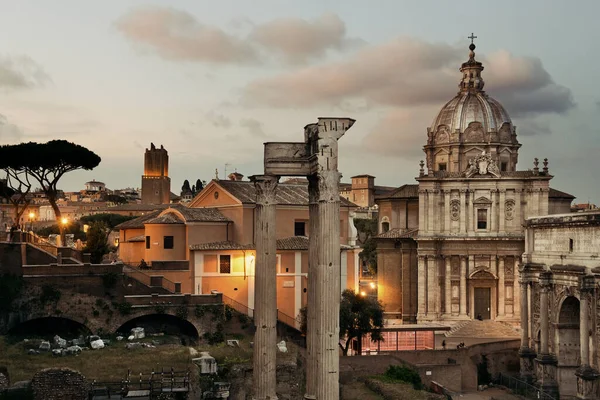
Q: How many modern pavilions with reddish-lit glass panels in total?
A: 1